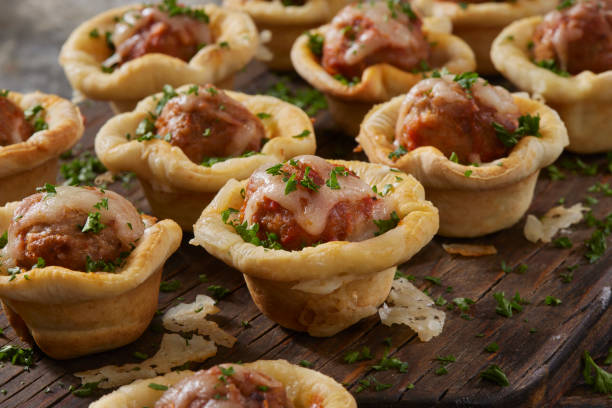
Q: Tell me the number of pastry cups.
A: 11